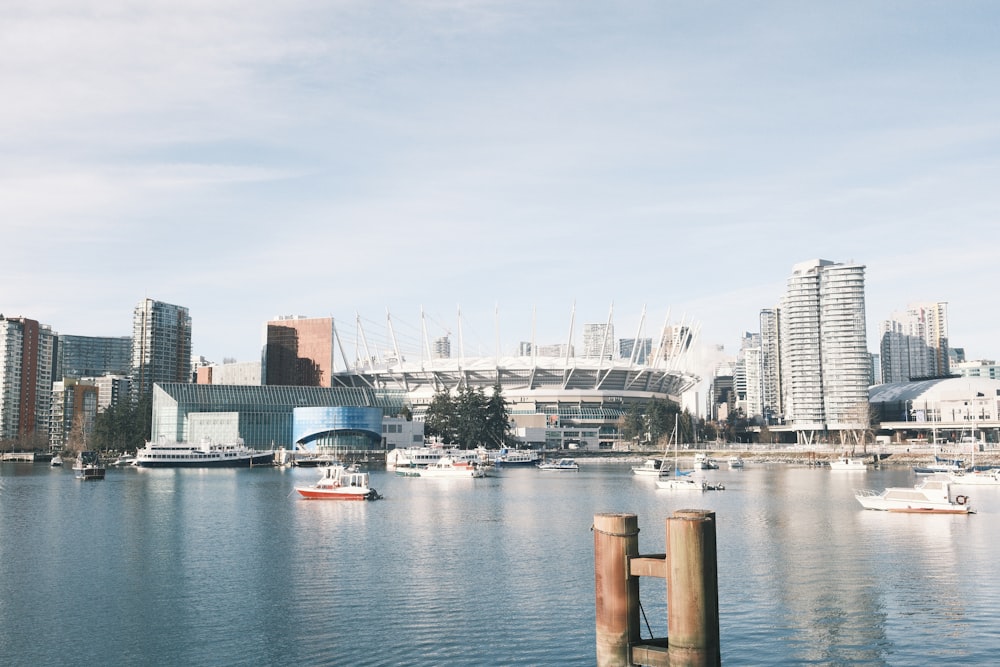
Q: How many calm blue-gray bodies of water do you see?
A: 1